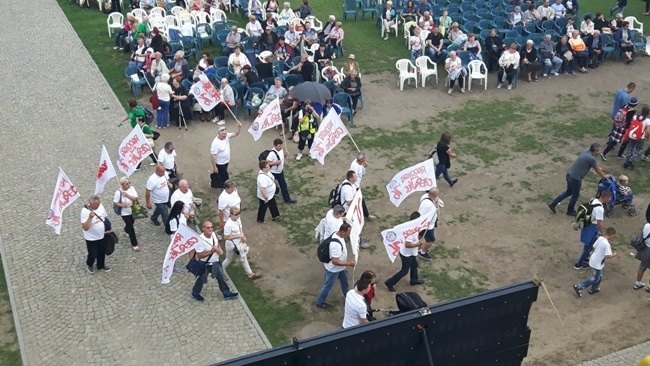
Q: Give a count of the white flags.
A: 10